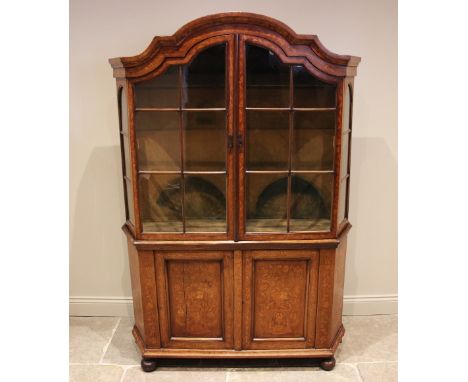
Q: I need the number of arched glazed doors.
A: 2